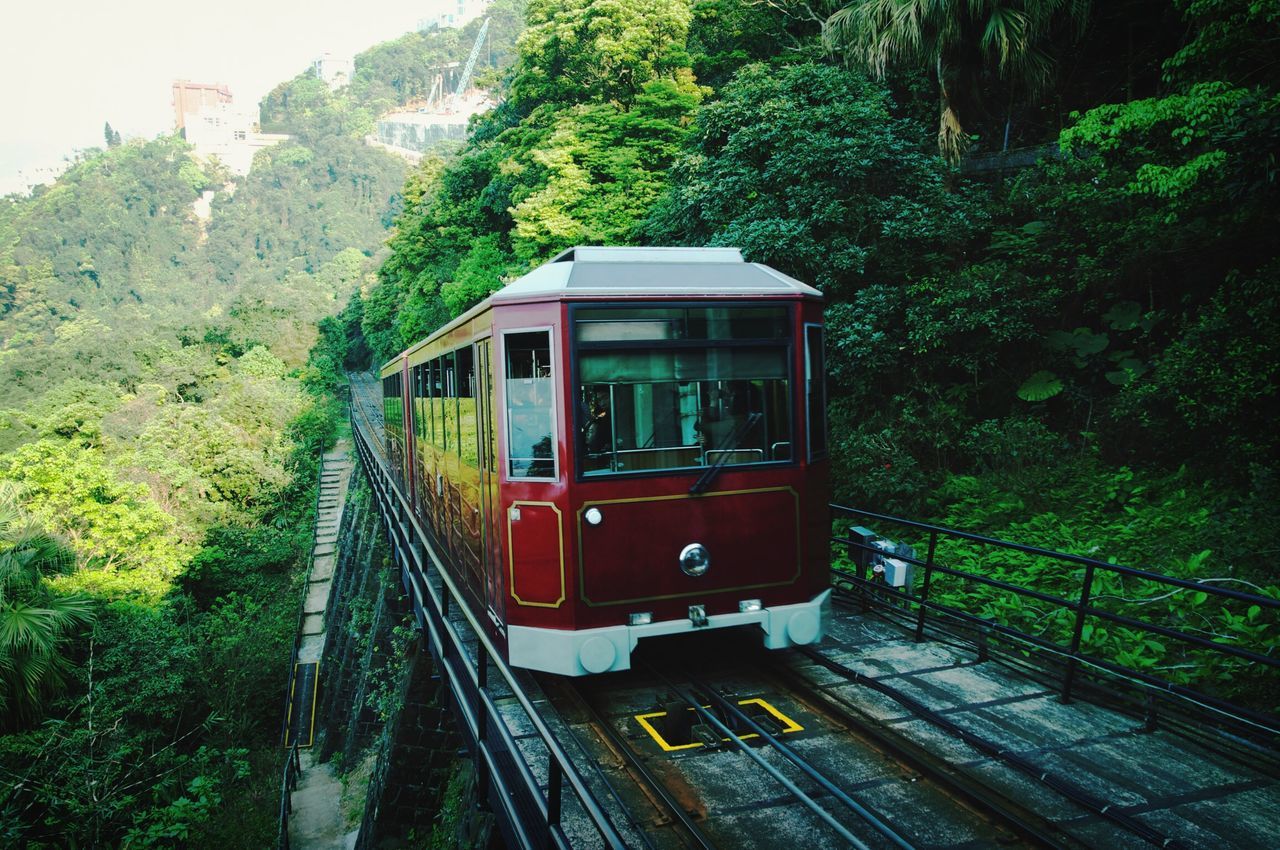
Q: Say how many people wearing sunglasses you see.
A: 0